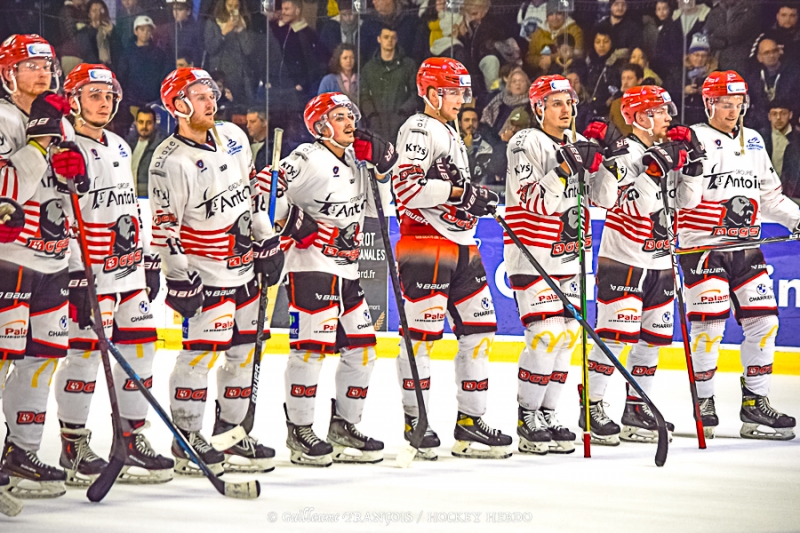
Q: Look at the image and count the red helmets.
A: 8